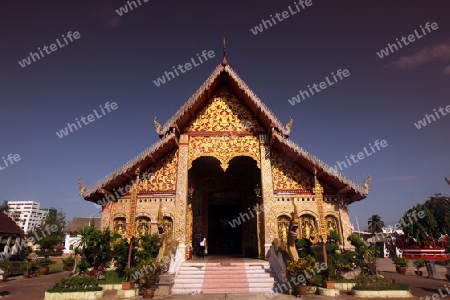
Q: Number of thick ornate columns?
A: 2